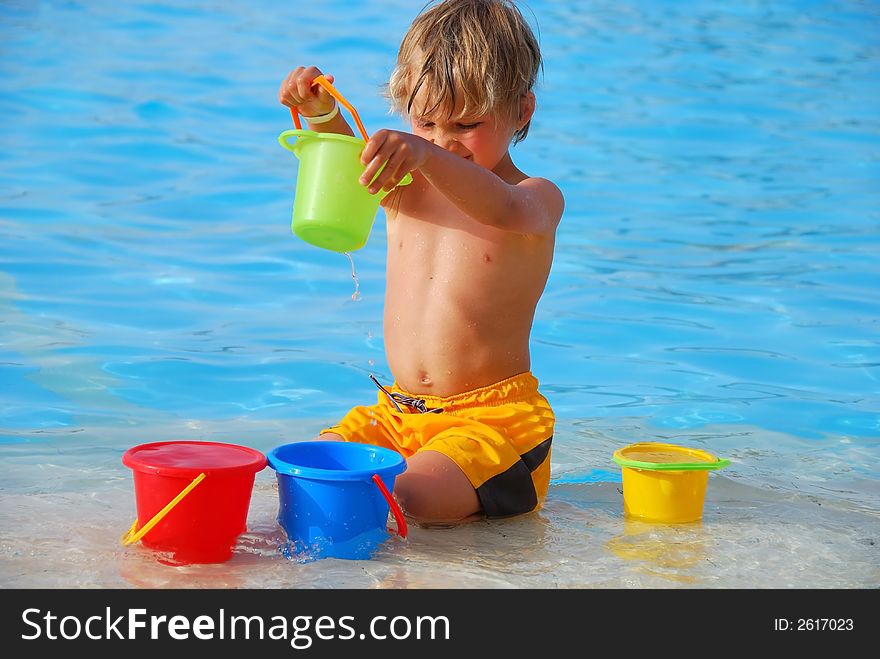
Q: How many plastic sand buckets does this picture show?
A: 4